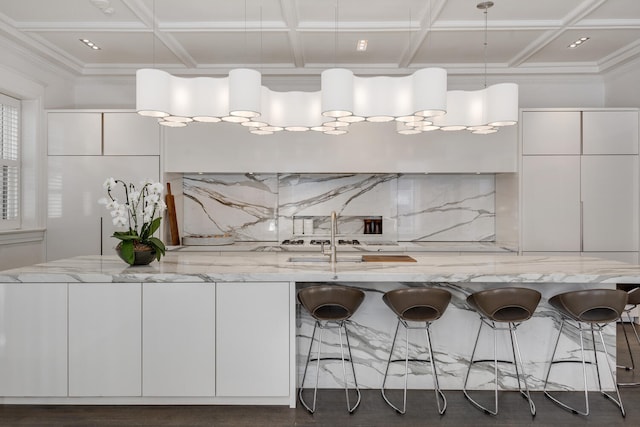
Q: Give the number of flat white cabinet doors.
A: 12